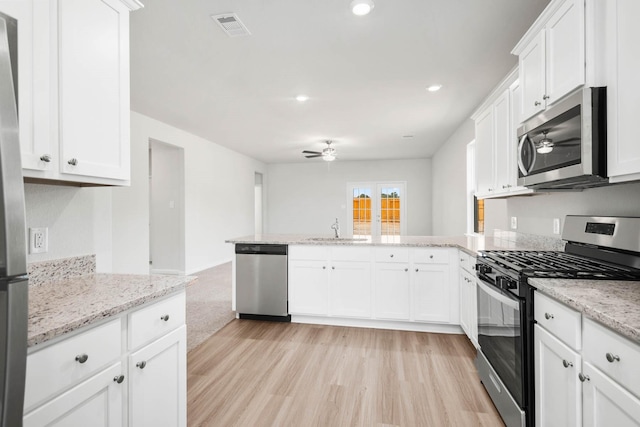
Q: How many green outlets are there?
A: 0